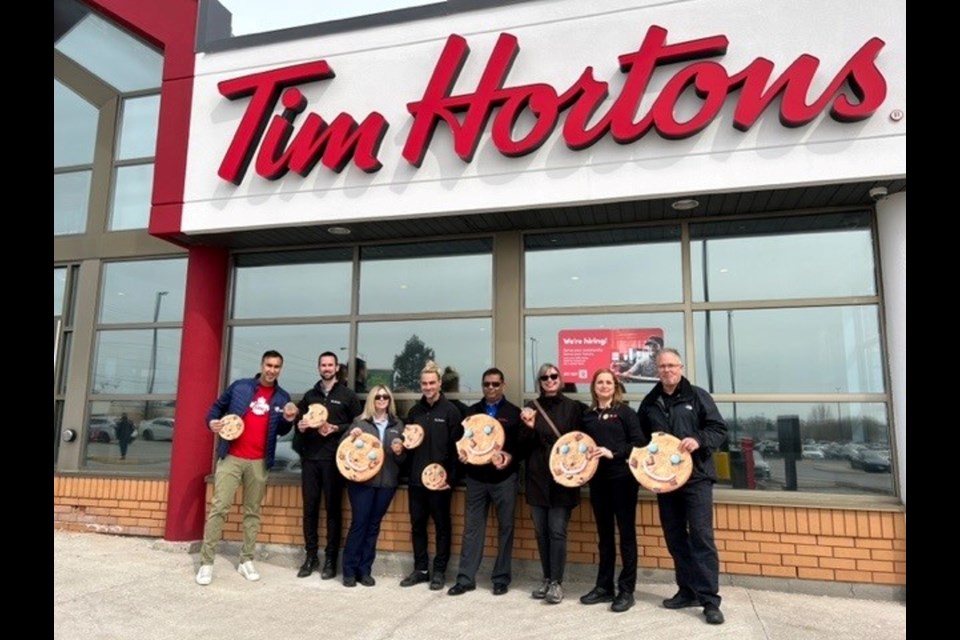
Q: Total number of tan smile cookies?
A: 8